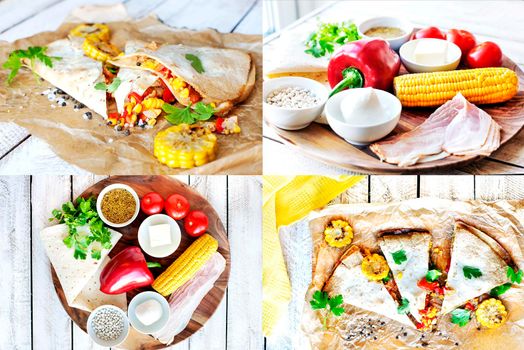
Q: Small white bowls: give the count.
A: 8